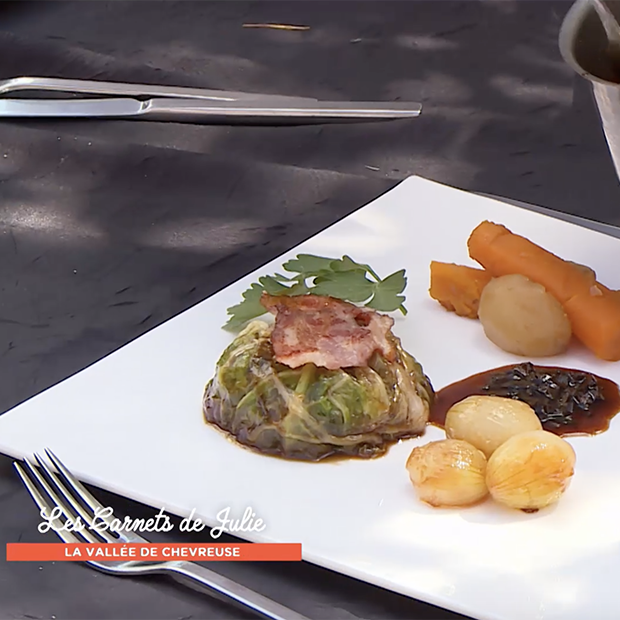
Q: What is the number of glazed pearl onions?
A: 3